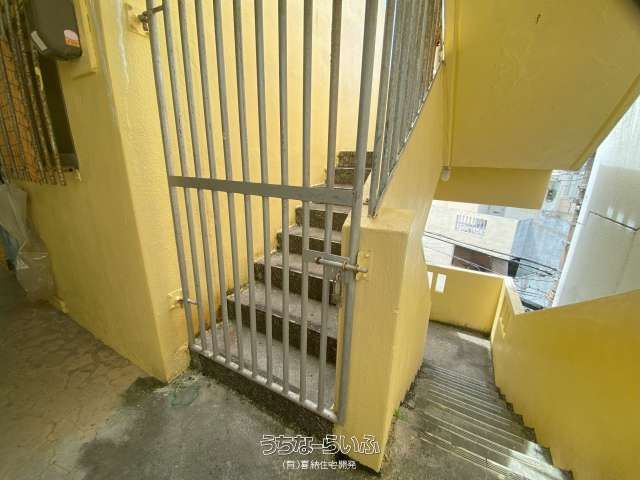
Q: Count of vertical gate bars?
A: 11